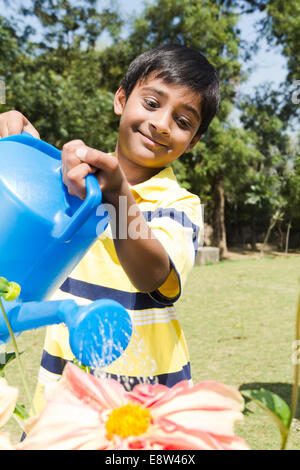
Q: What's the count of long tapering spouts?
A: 1